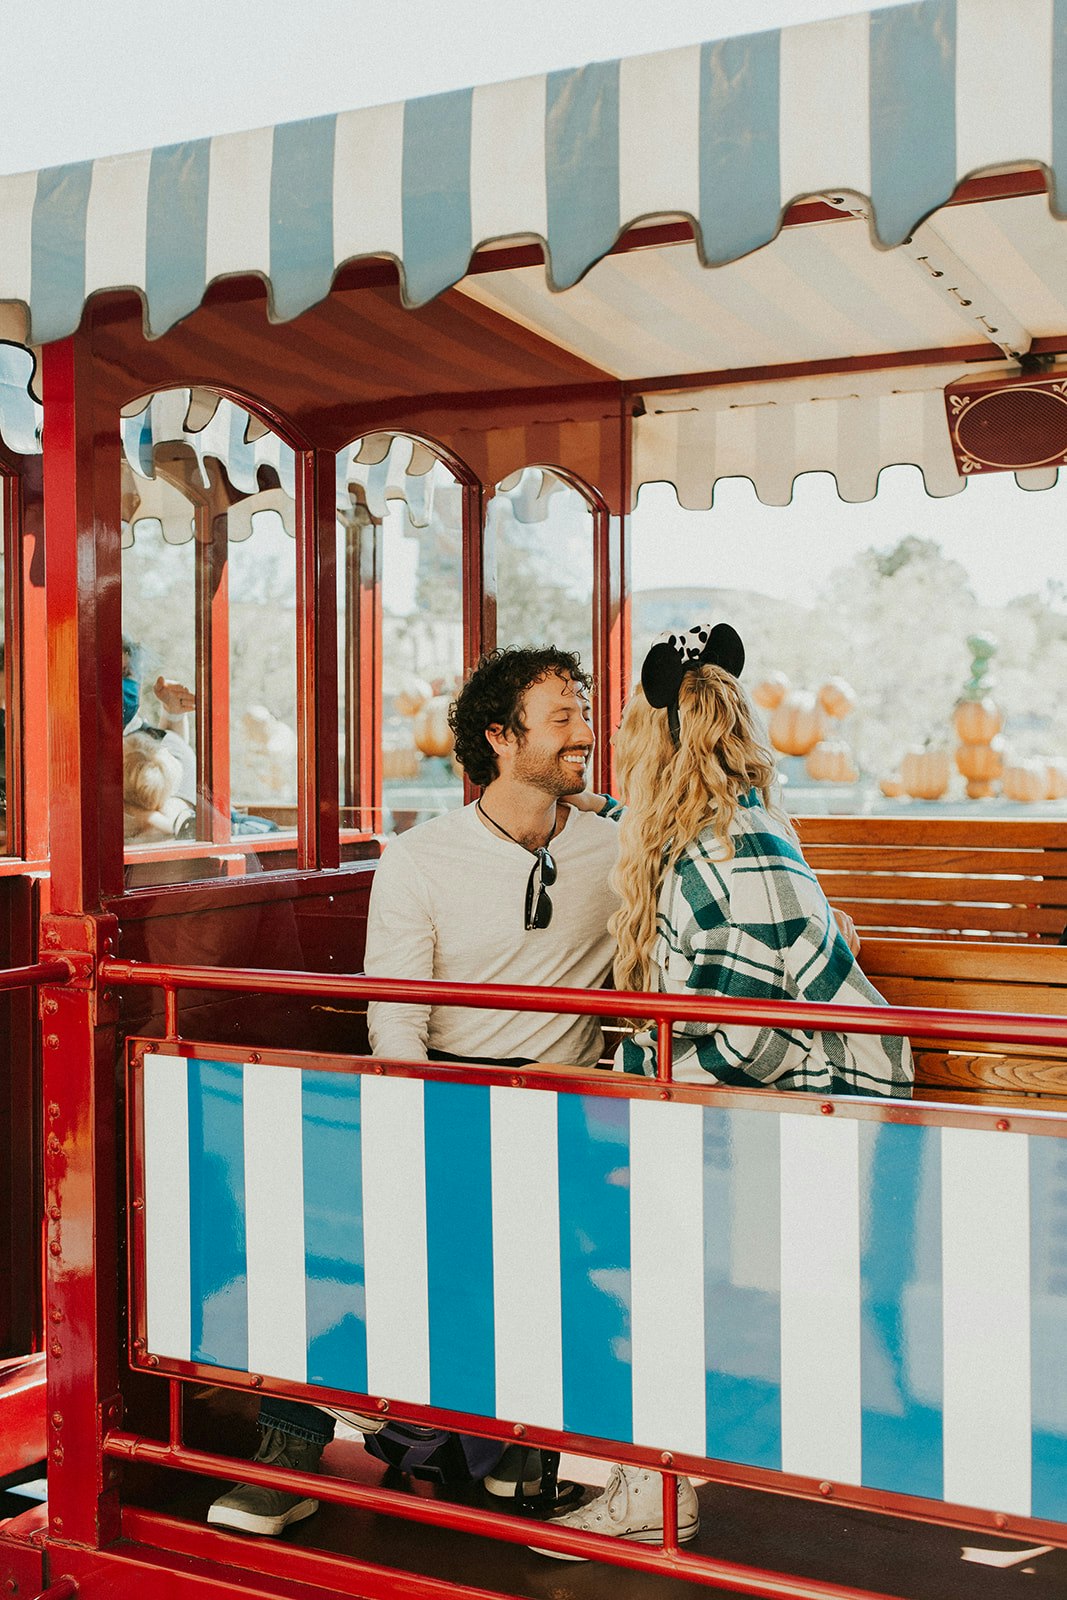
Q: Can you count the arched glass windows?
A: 3